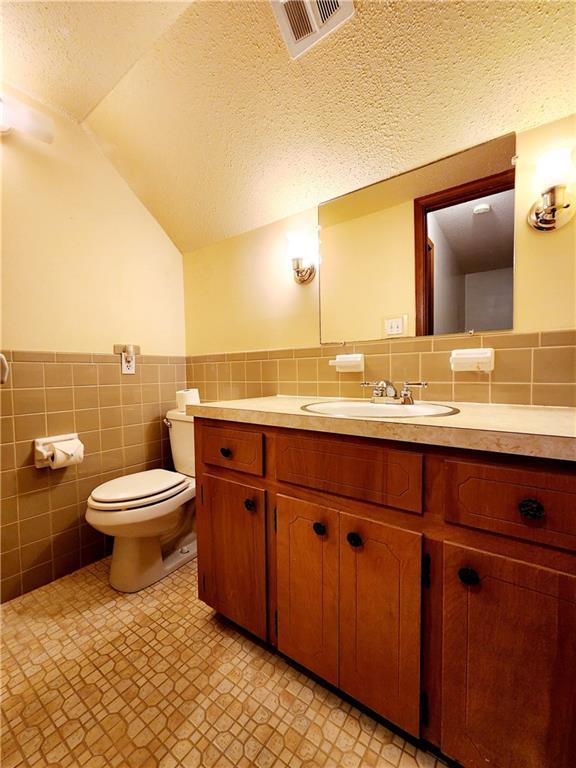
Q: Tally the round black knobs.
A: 6